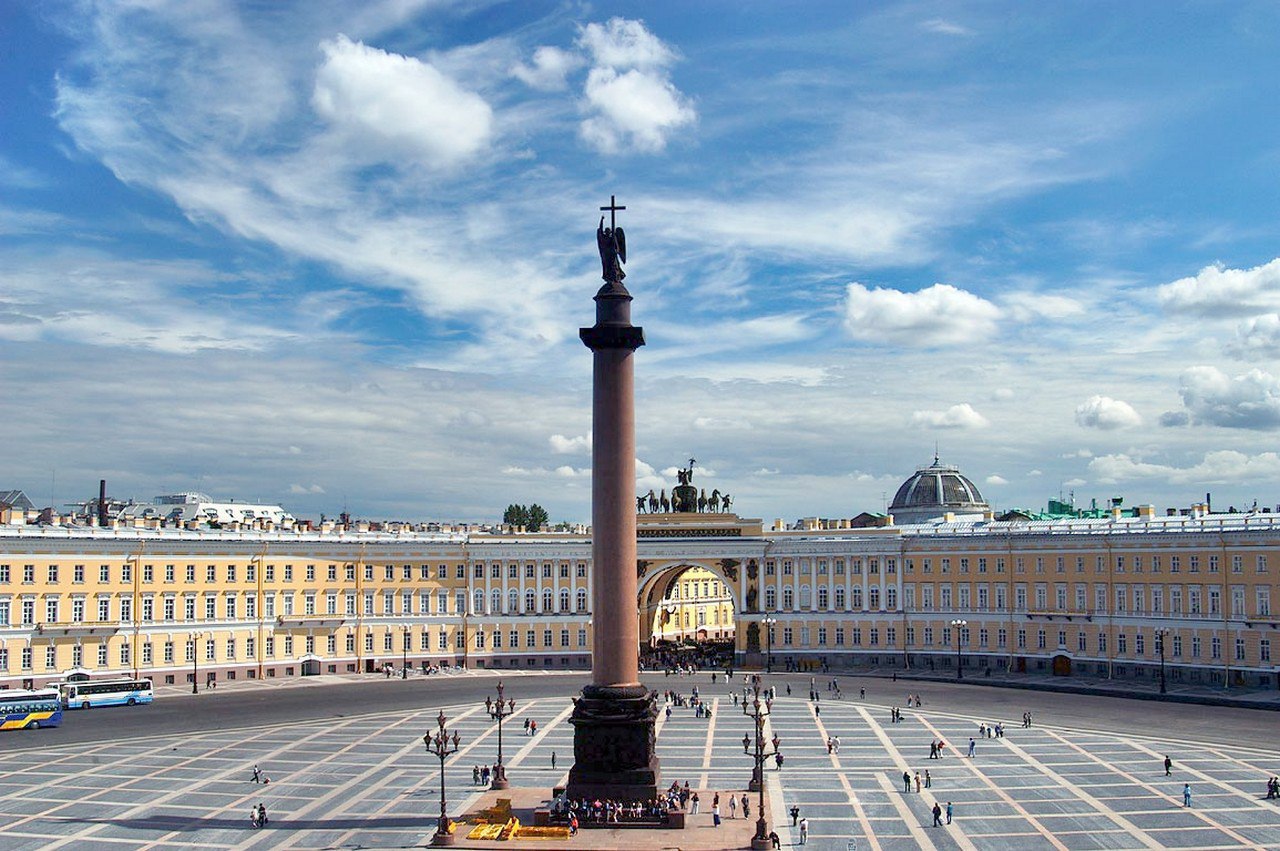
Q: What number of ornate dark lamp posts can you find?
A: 4